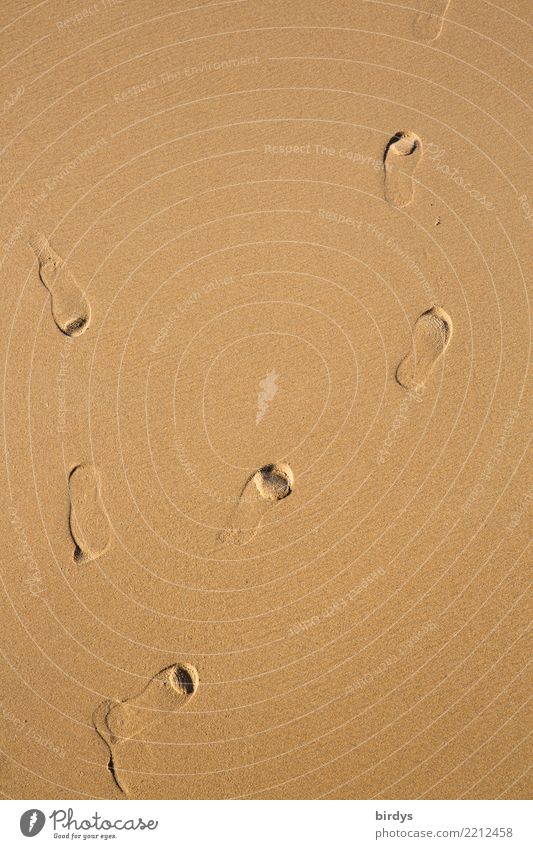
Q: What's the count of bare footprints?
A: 0